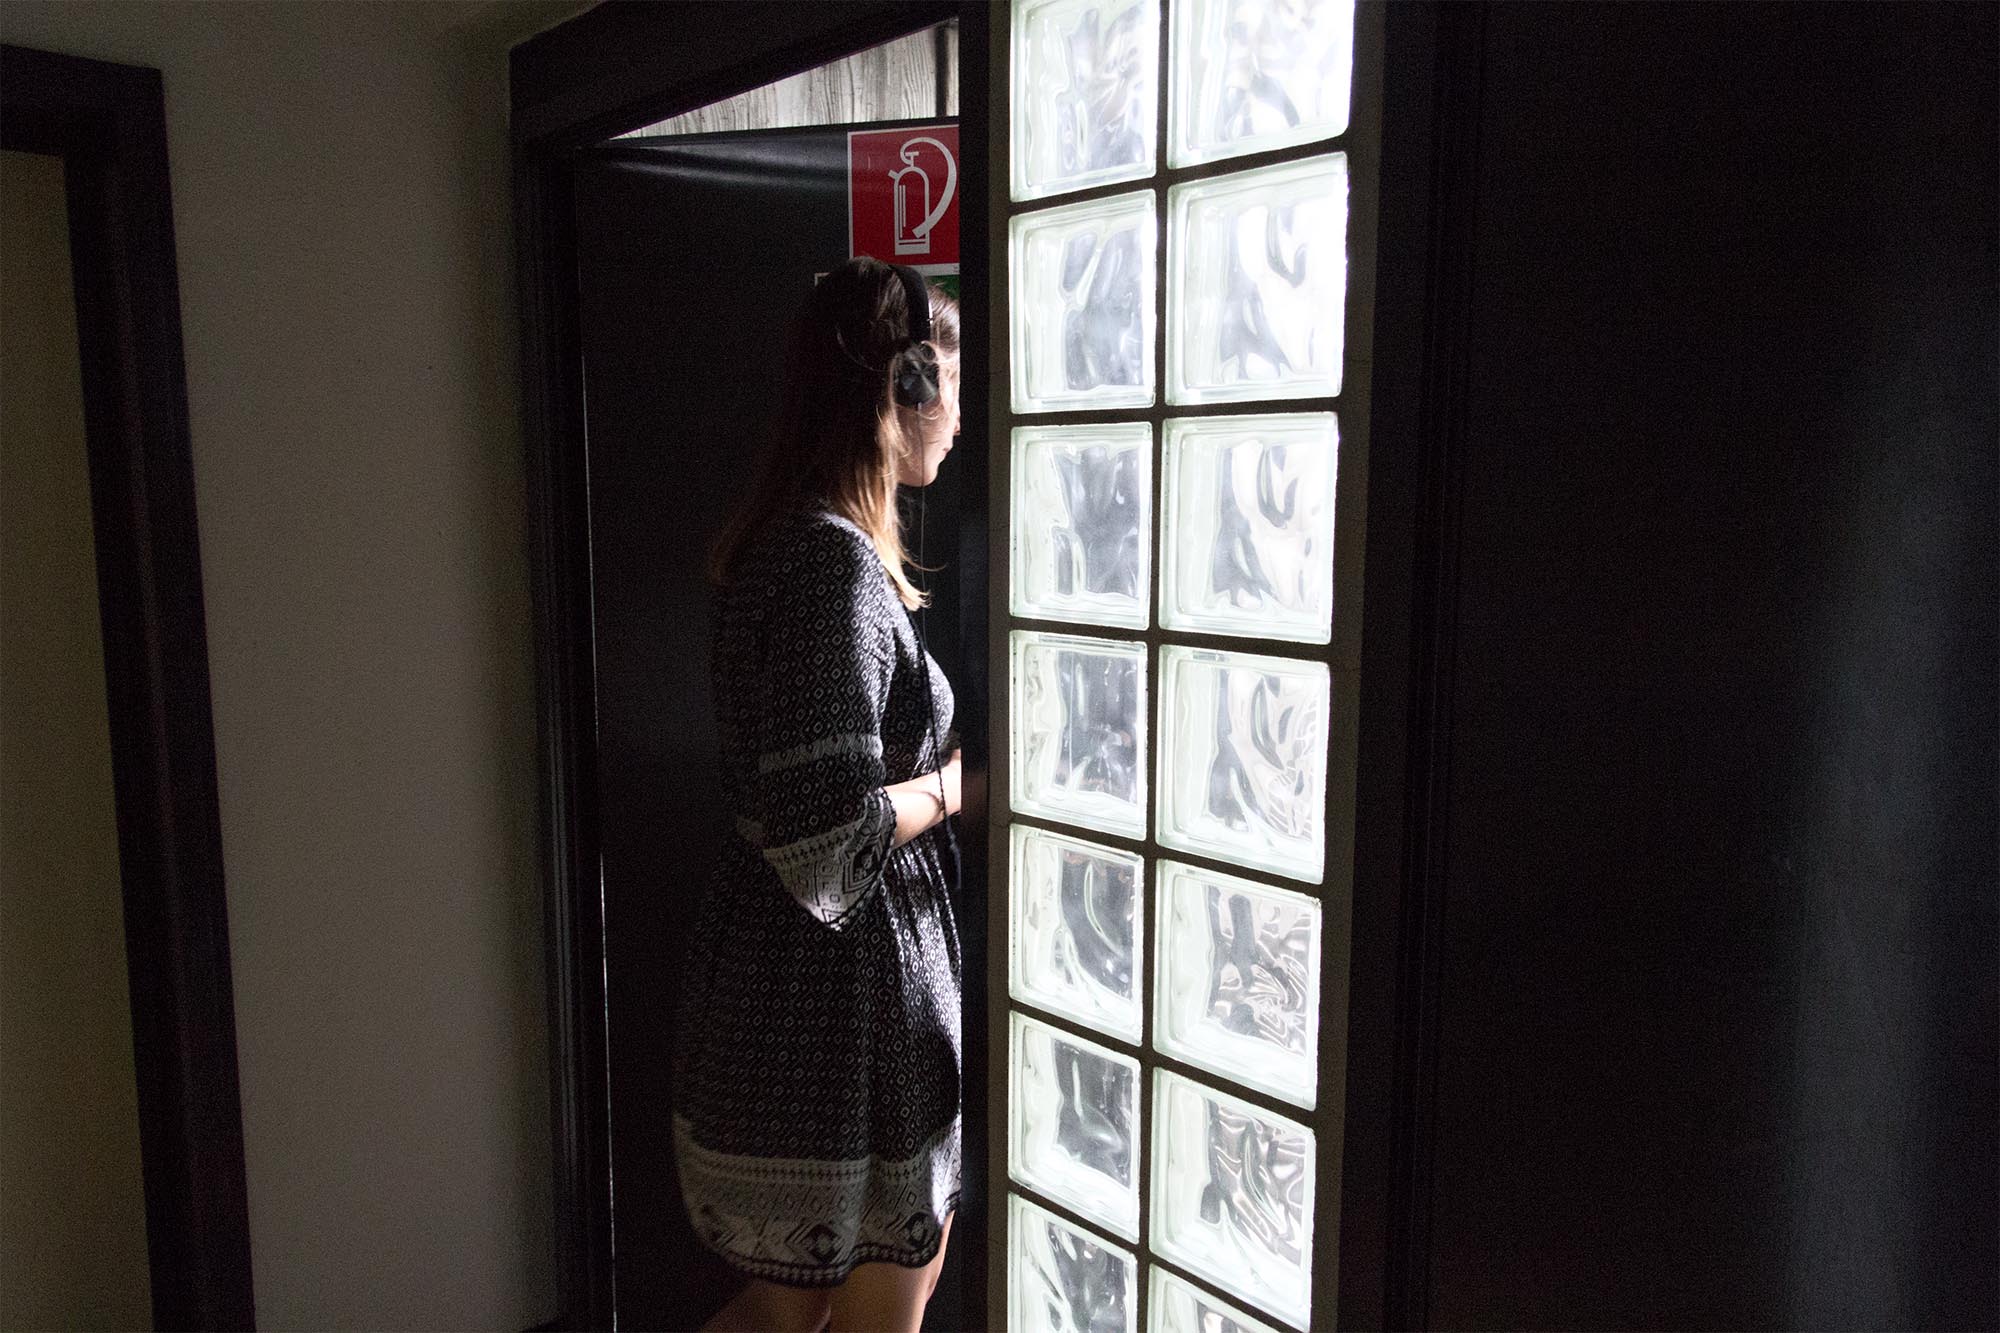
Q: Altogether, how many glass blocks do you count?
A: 14